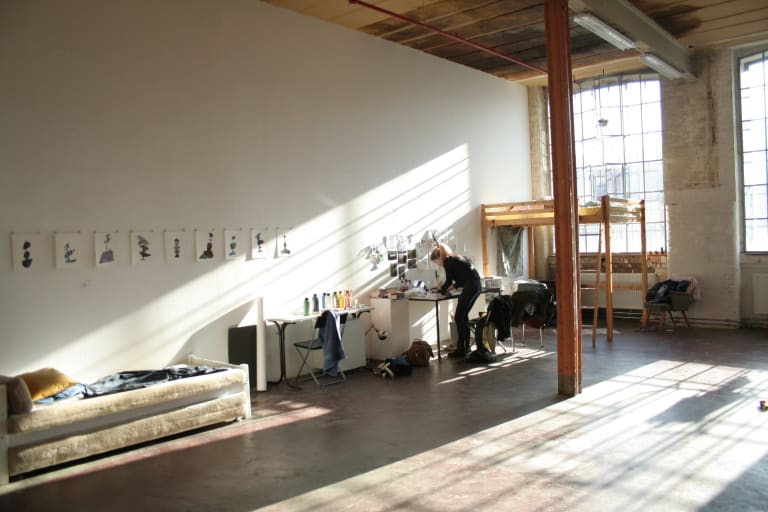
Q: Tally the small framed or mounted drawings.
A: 9